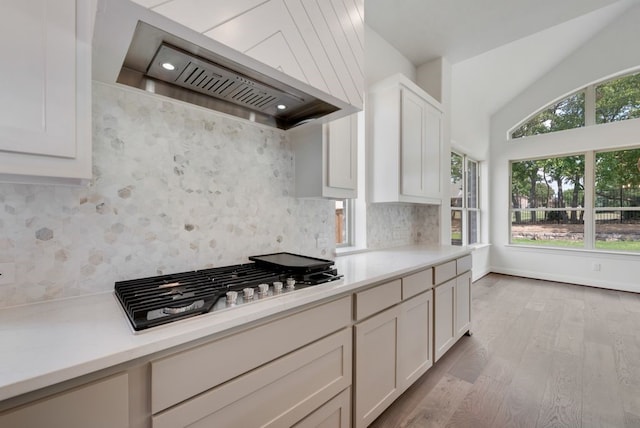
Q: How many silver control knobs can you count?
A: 5